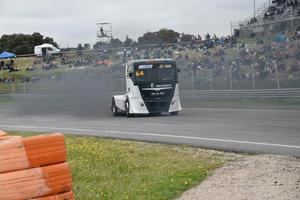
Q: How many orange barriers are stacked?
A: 3